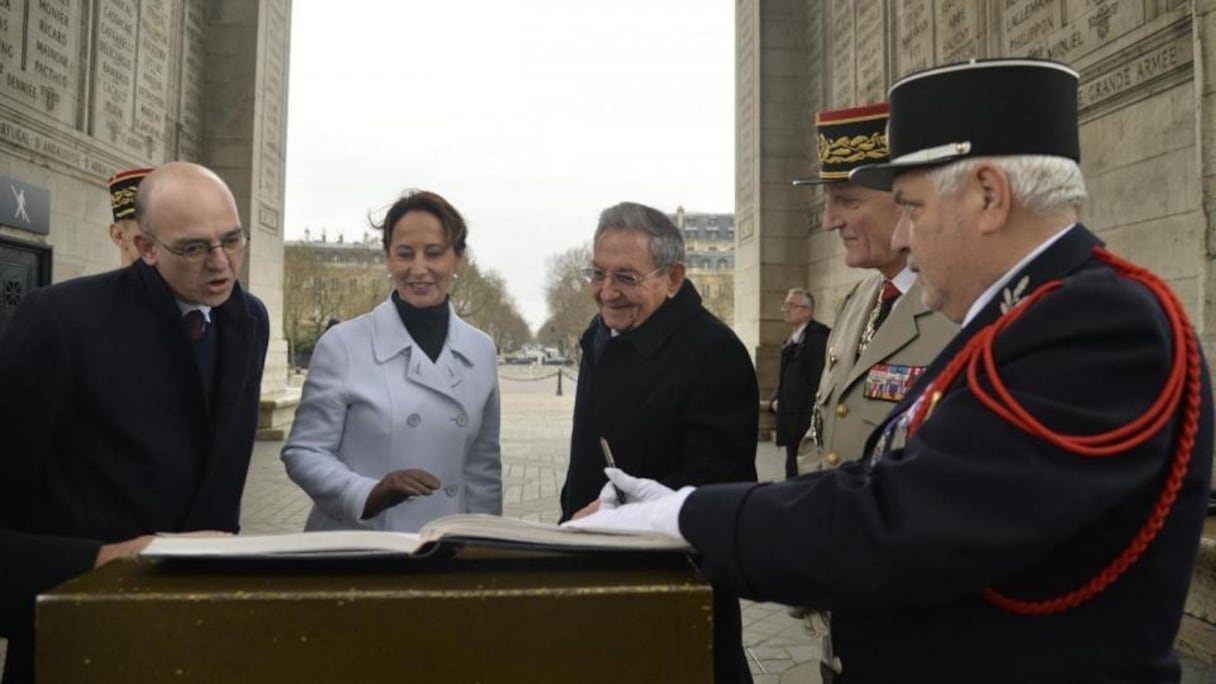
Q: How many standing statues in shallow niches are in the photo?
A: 0